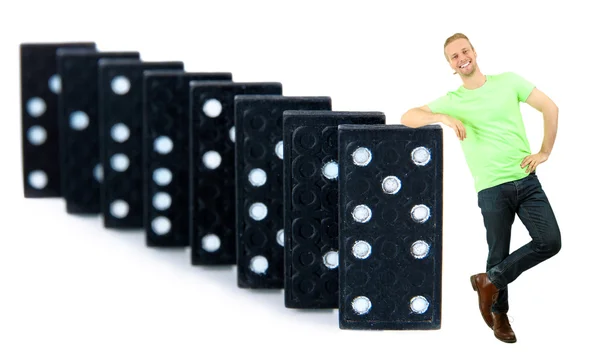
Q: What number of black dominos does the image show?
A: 8